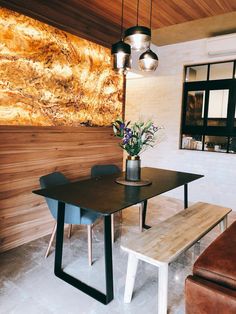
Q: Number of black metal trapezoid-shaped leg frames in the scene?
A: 2